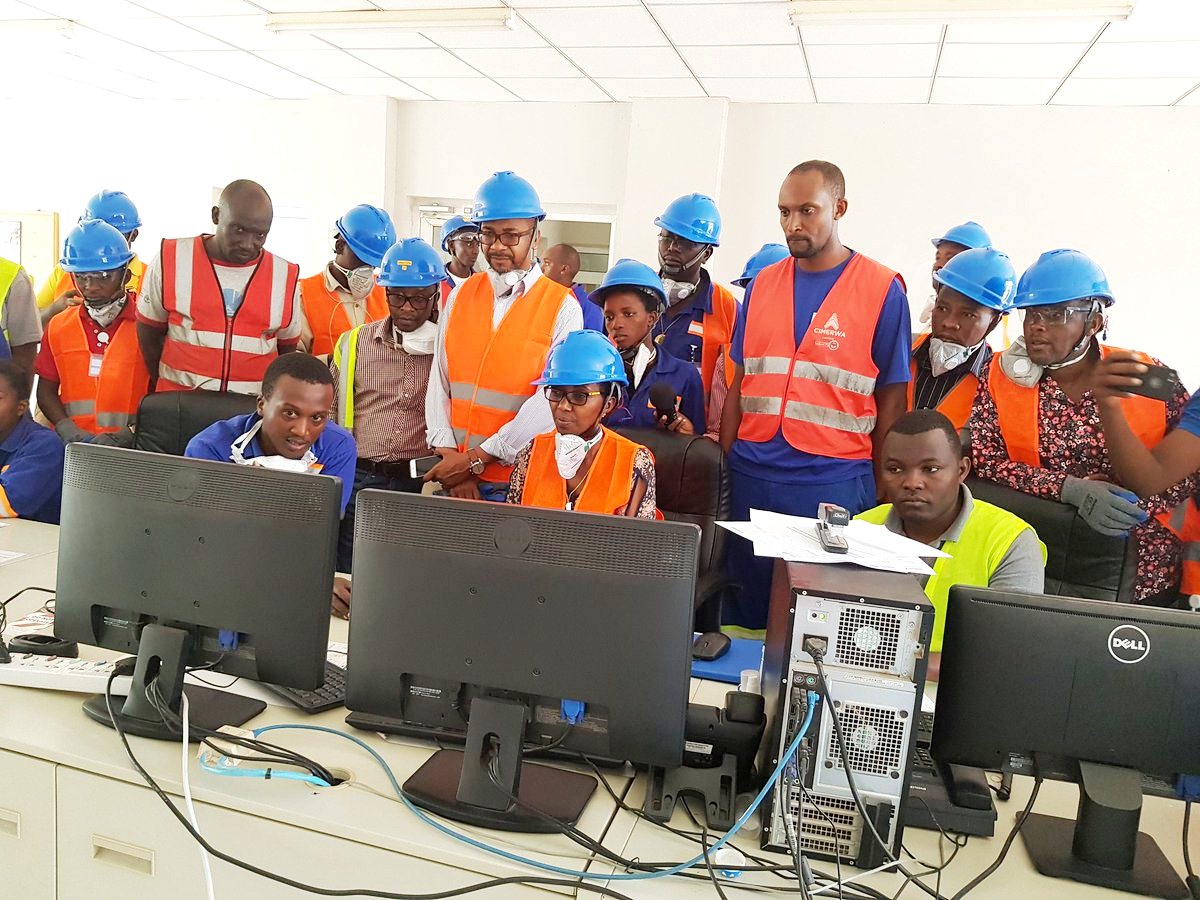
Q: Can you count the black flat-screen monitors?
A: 3